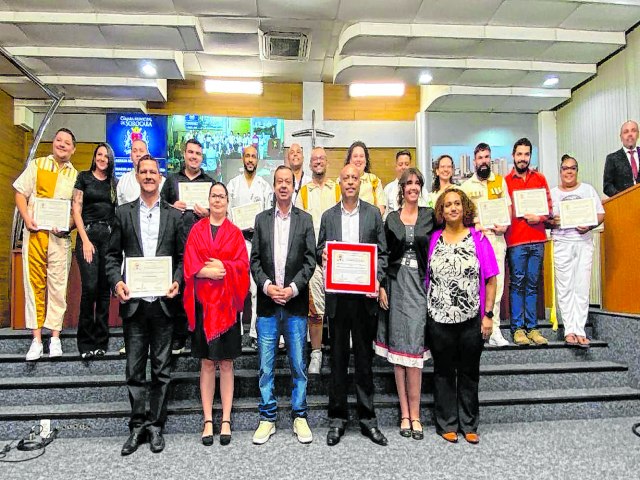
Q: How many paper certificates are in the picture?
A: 8